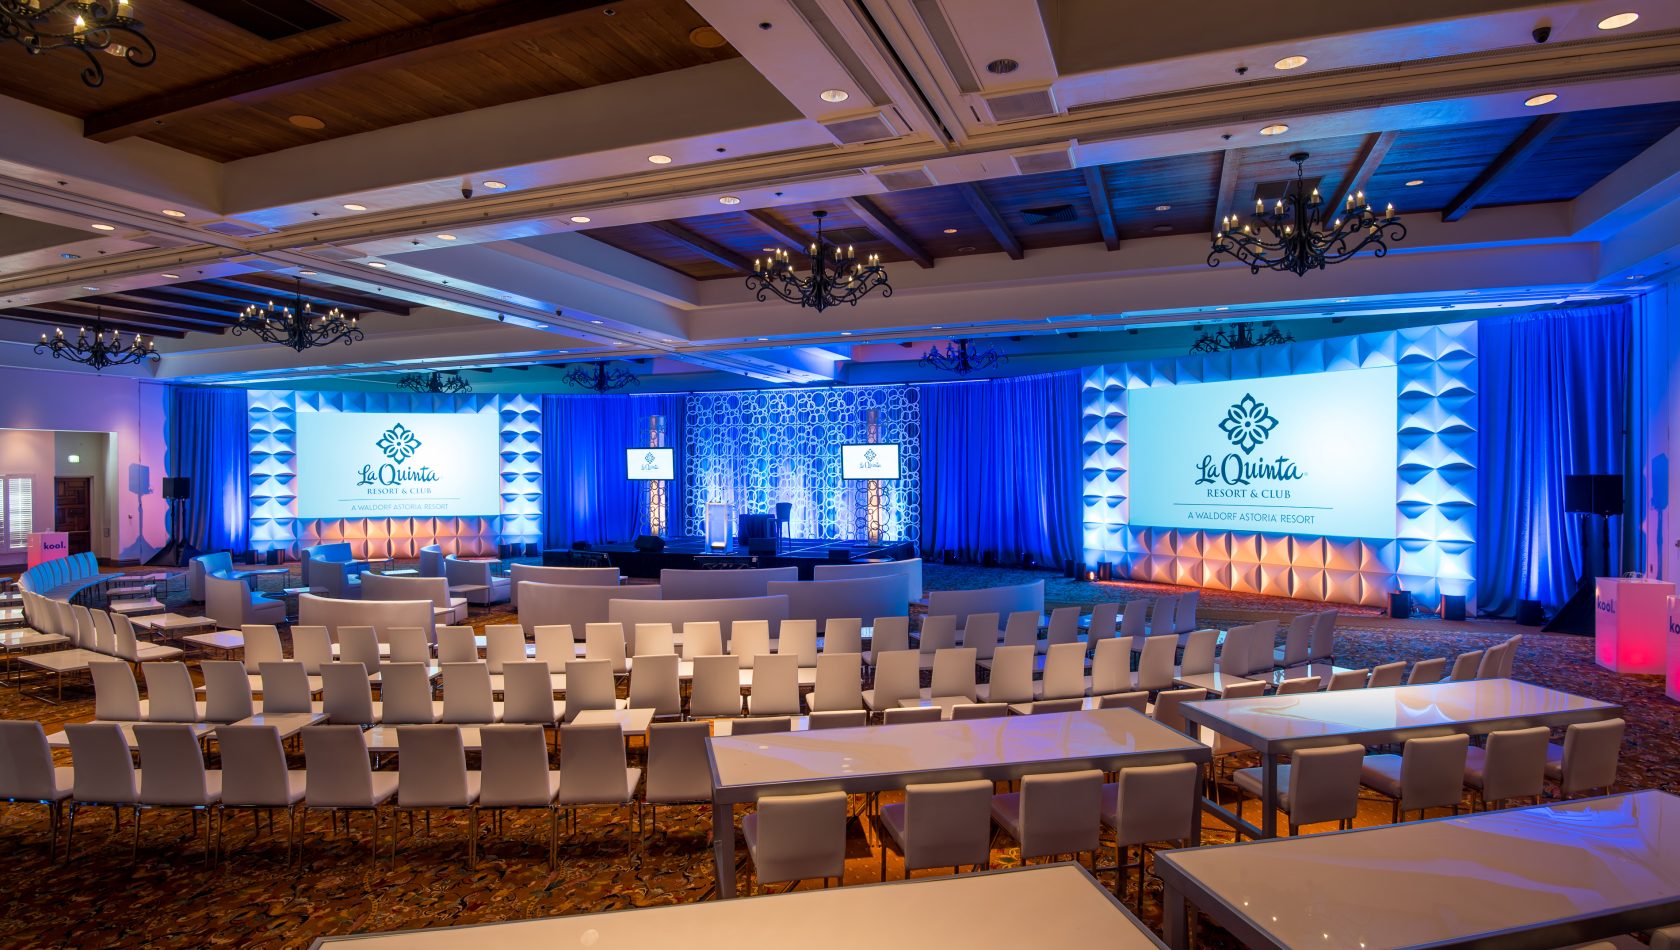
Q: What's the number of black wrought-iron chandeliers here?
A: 9